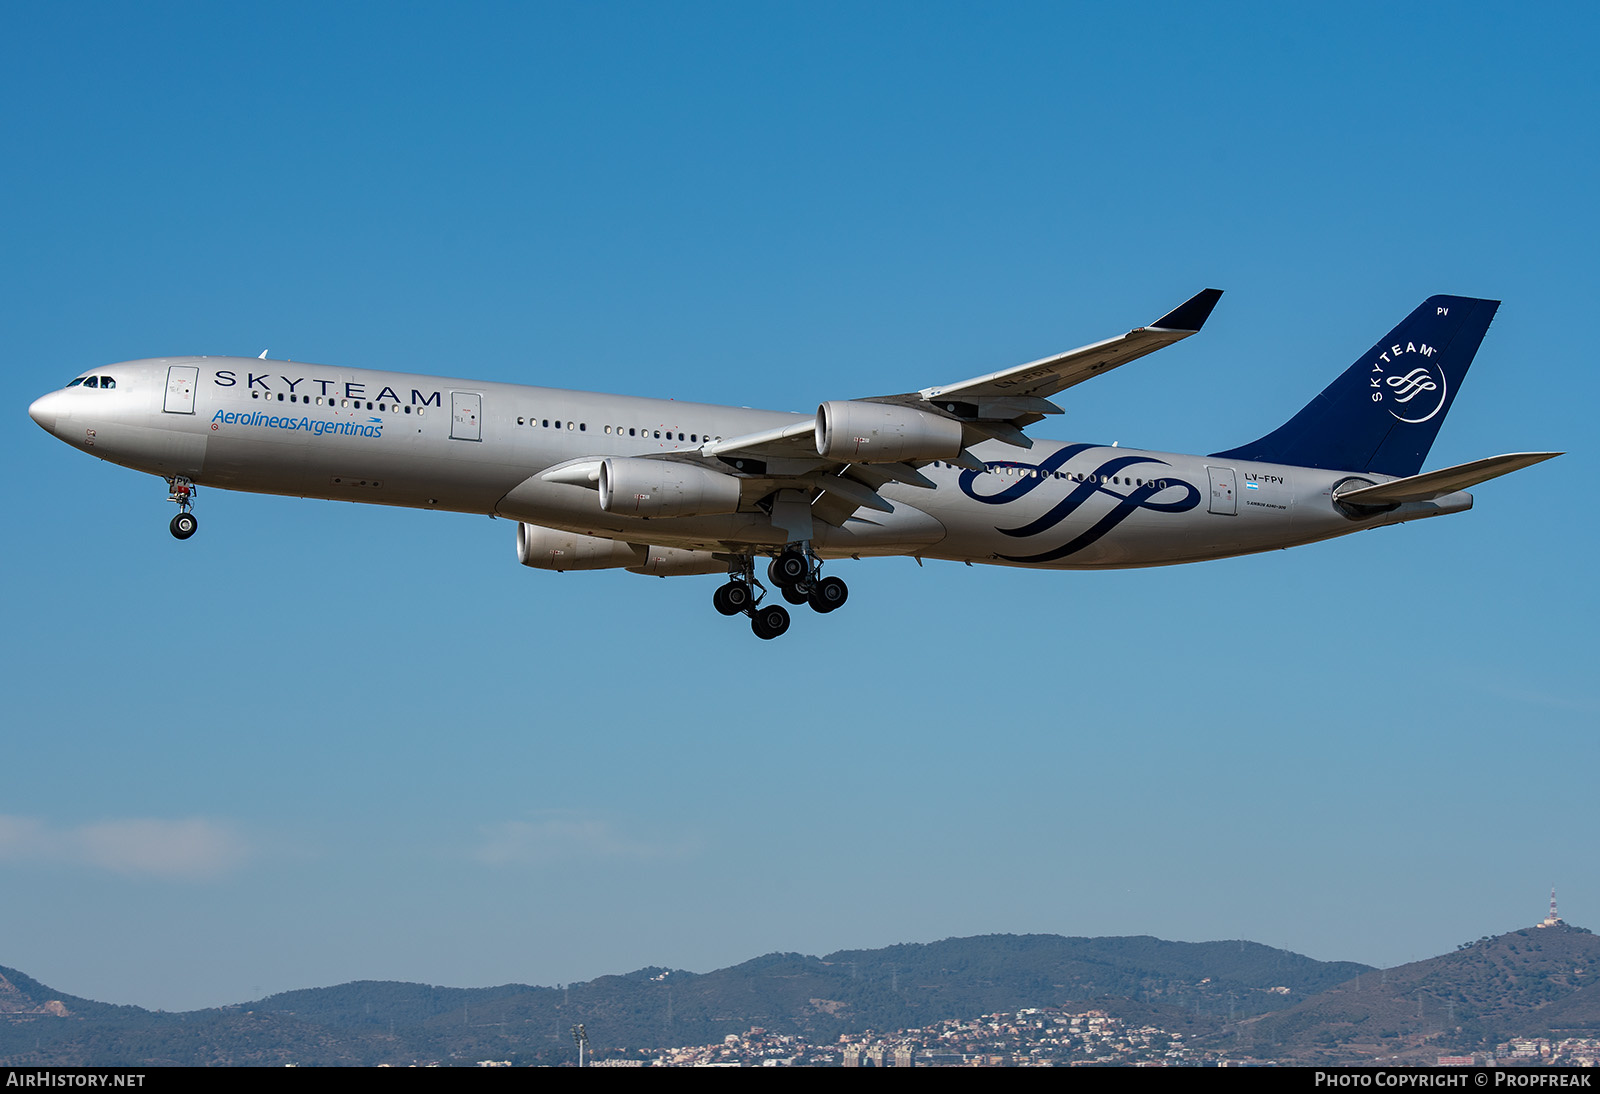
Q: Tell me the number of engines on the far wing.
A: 2